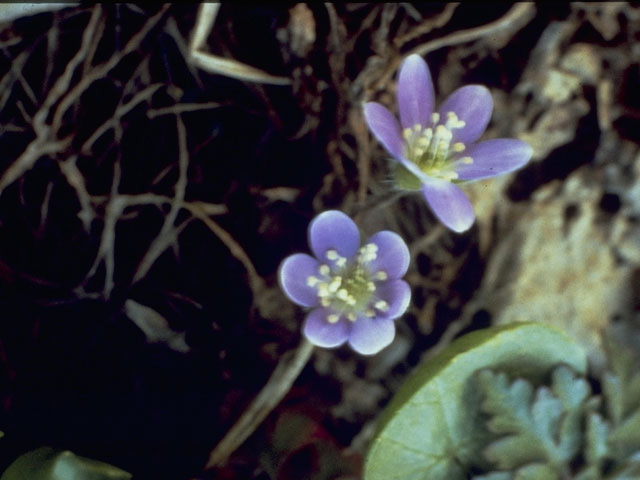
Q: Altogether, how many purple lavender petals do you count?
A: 11